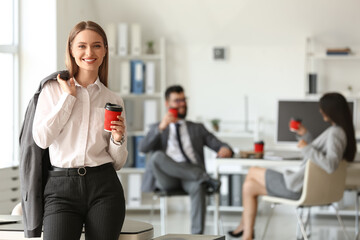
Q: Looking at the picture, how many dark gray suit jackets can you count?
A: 2